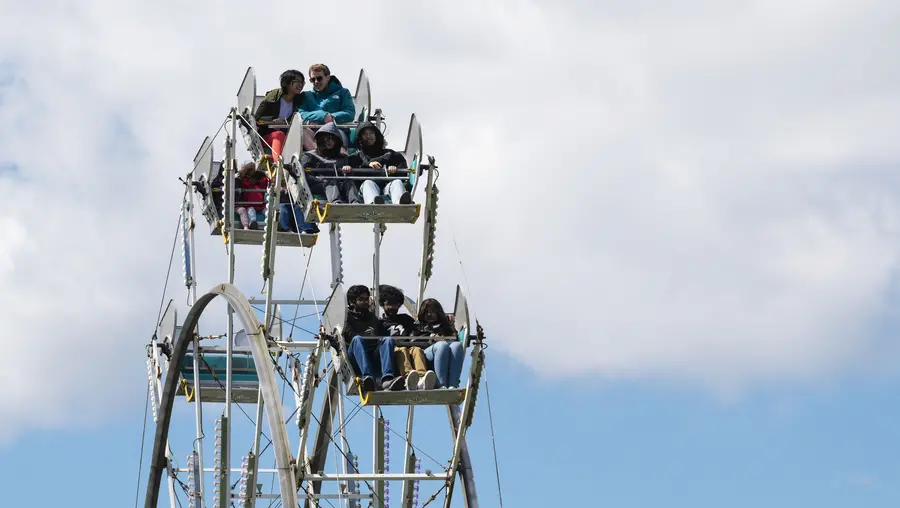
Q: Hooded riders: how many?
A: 2